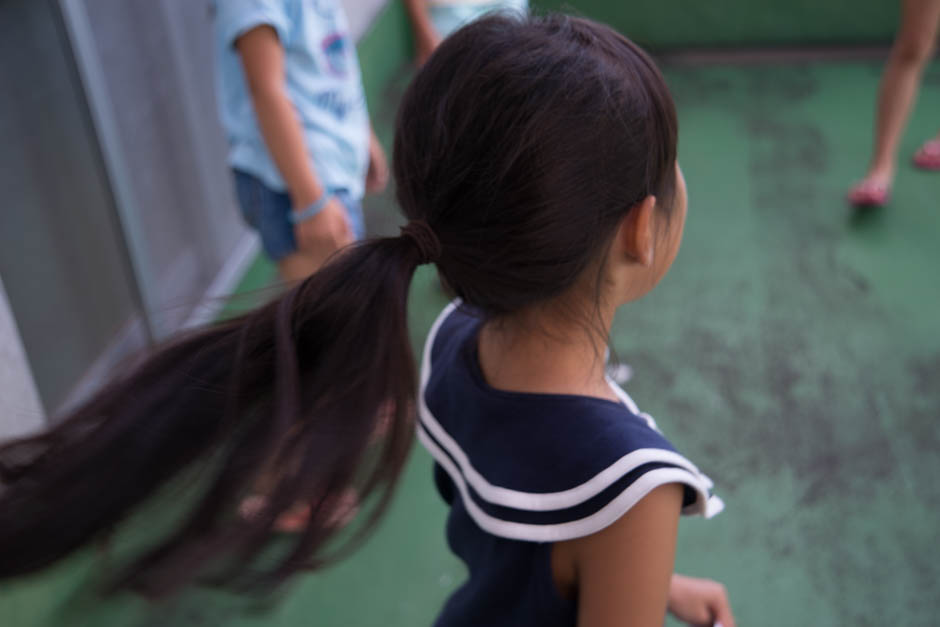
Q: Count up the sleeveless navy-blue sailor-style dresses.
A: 1